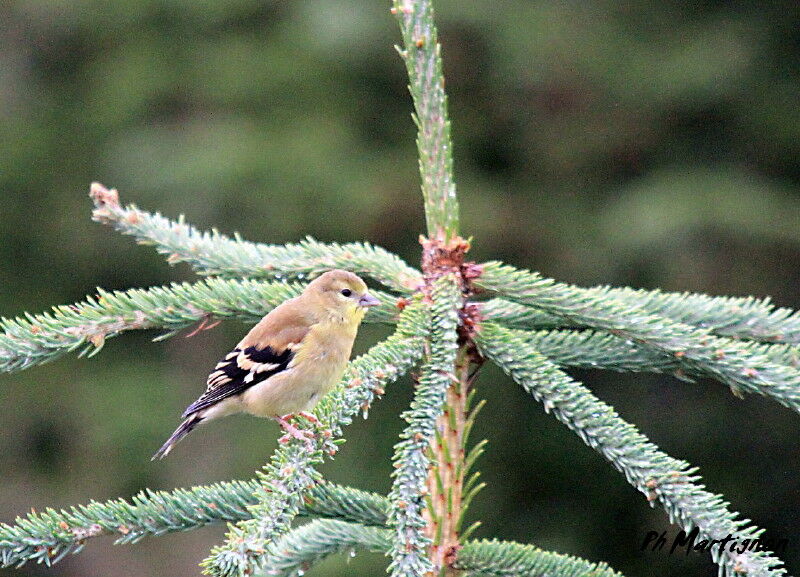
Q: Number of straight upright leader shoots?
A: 1